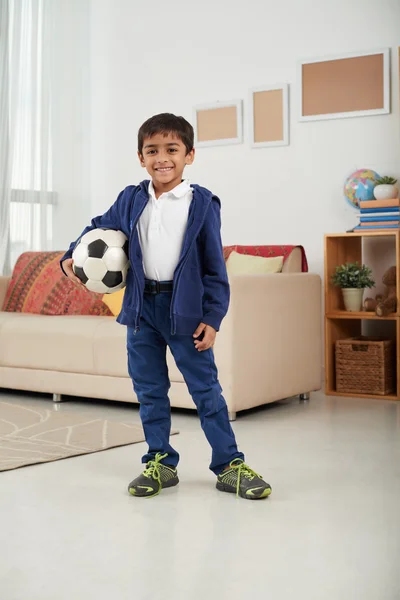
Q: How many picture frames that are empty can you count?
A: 3